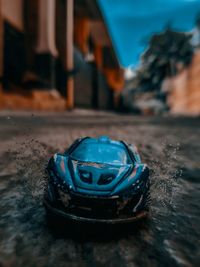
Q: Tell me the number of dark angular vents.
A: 2